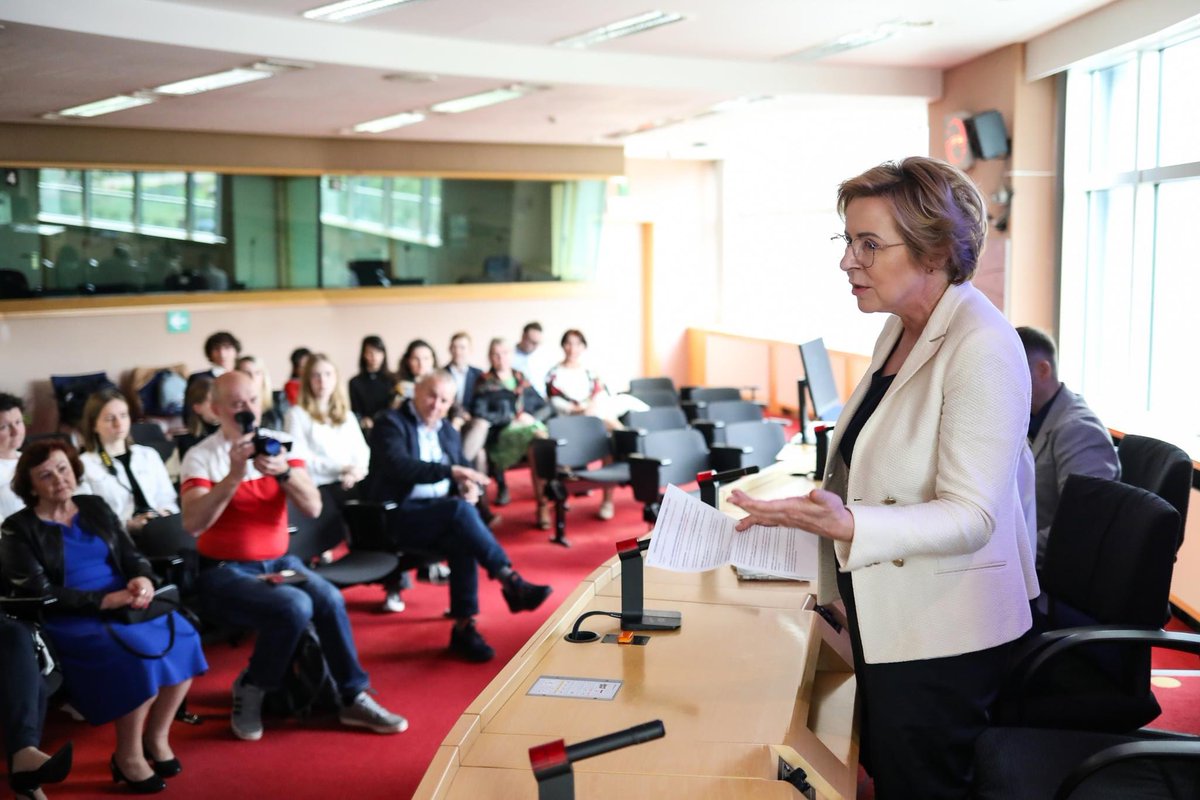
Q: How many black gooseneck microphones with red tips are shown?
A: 4